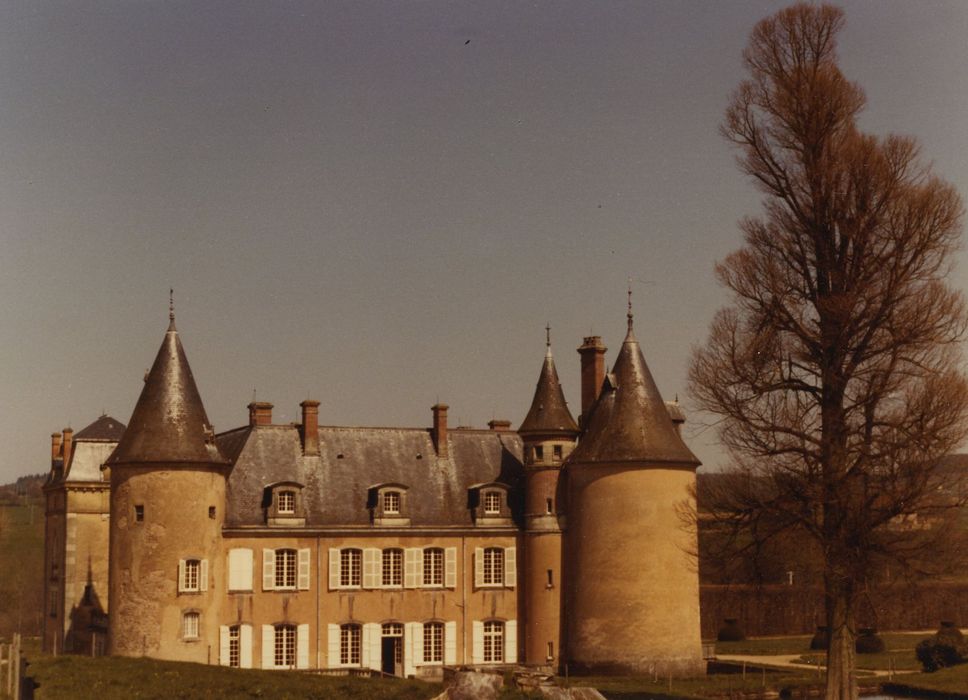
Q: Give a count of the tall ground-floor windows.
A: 5